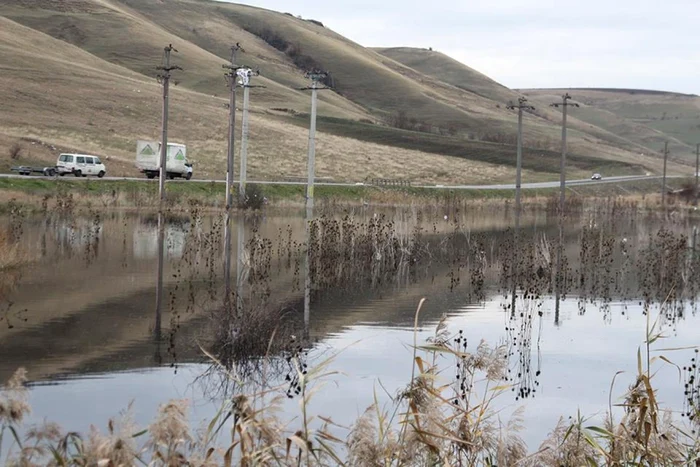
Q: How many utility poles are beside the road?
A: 8